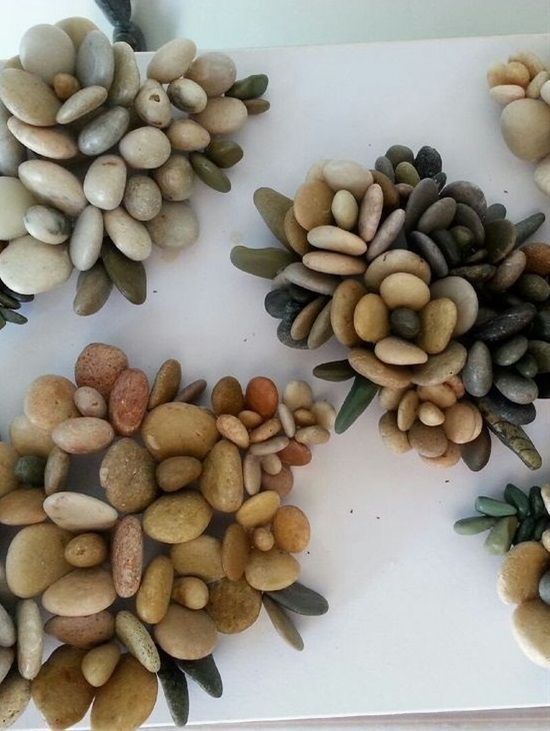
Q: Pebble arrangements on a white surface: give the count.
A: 5